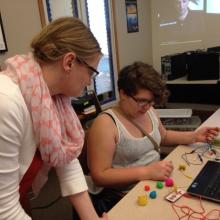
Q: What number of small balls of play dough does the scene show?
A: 5